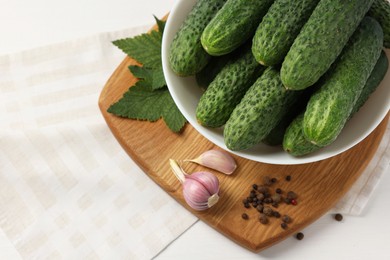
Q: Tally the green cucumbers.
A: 11